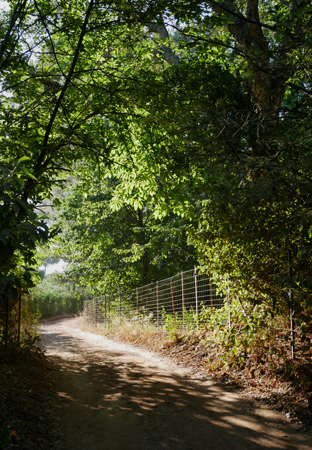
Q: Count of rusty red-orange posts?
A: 2